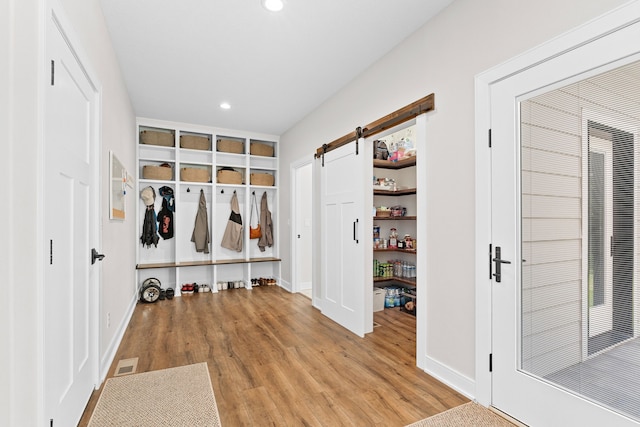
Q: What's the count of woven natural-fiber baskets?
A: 8